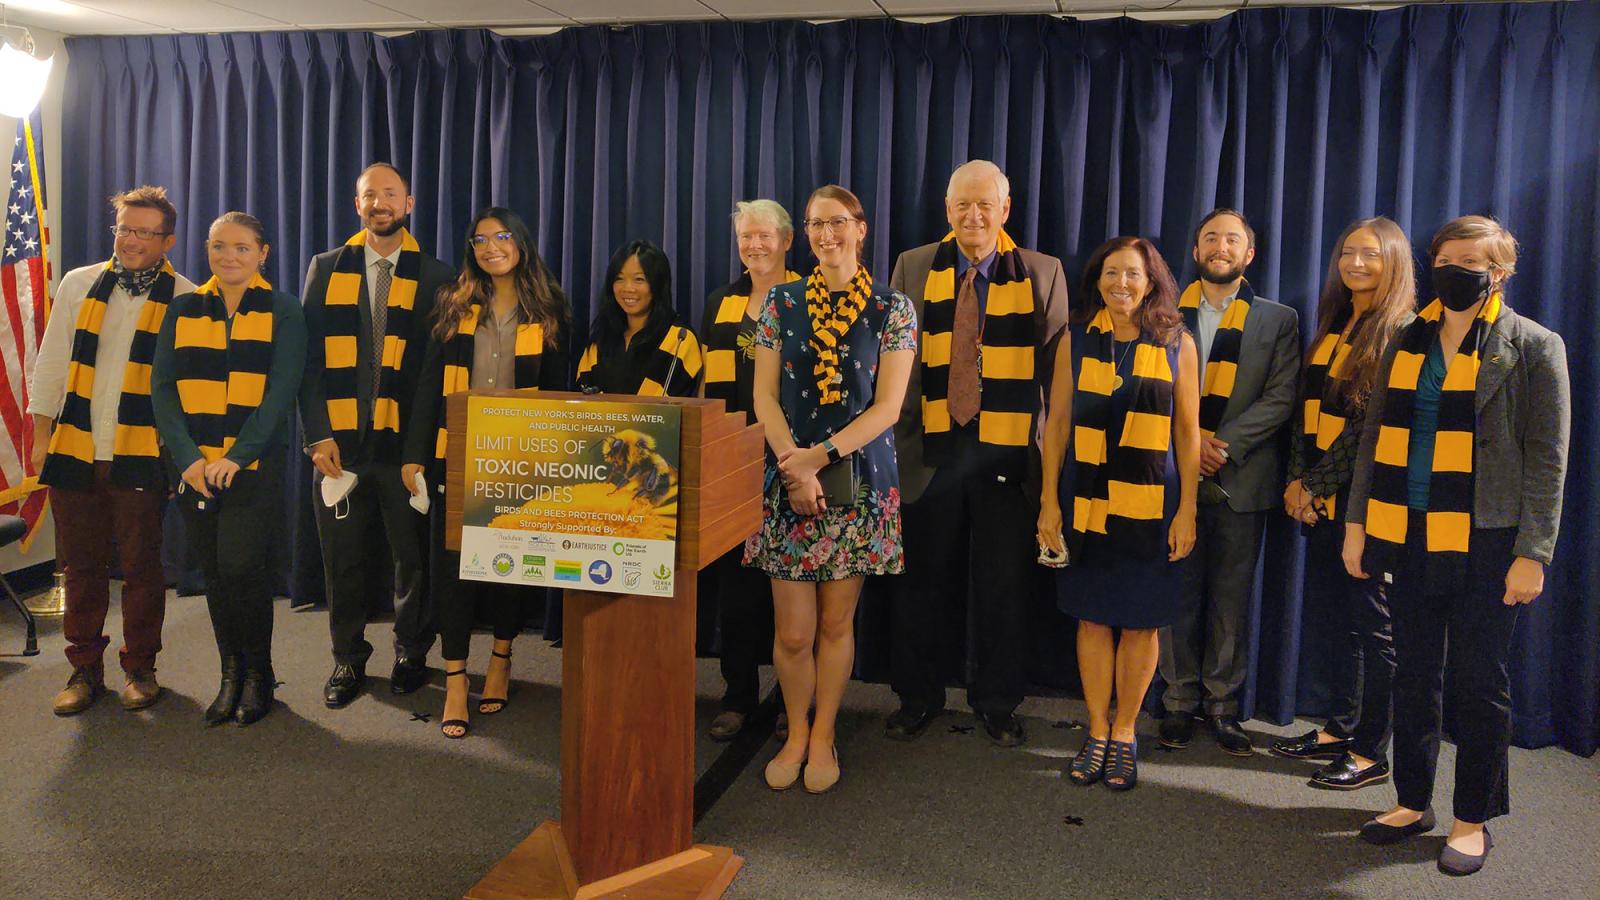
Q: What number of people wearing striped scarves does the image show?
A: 12